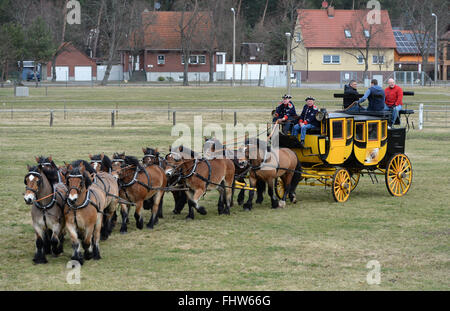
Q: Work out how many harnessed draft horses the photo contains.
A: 10